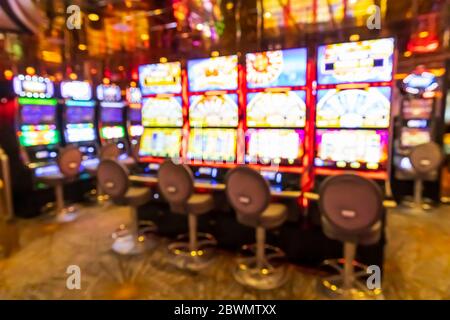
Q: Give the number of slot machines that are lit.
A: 9